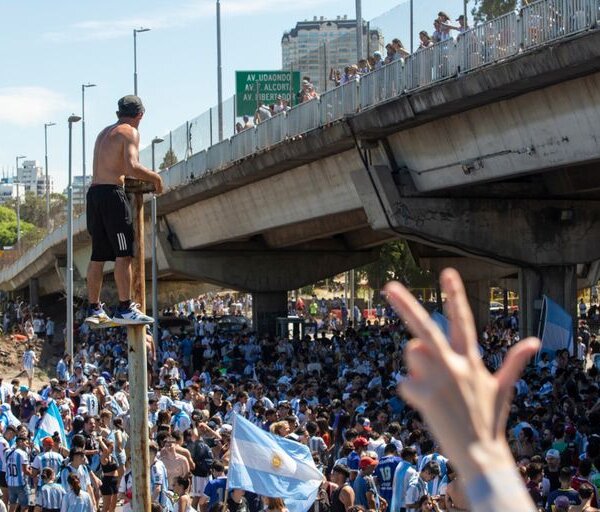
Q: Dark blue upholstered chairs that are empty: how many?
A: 0